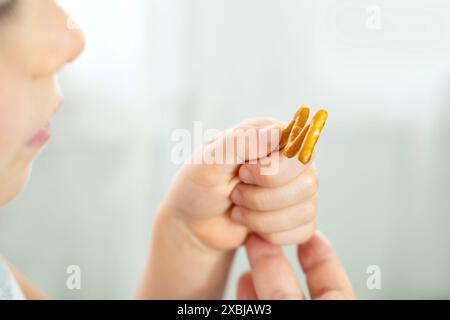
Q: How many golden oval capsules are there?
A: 0